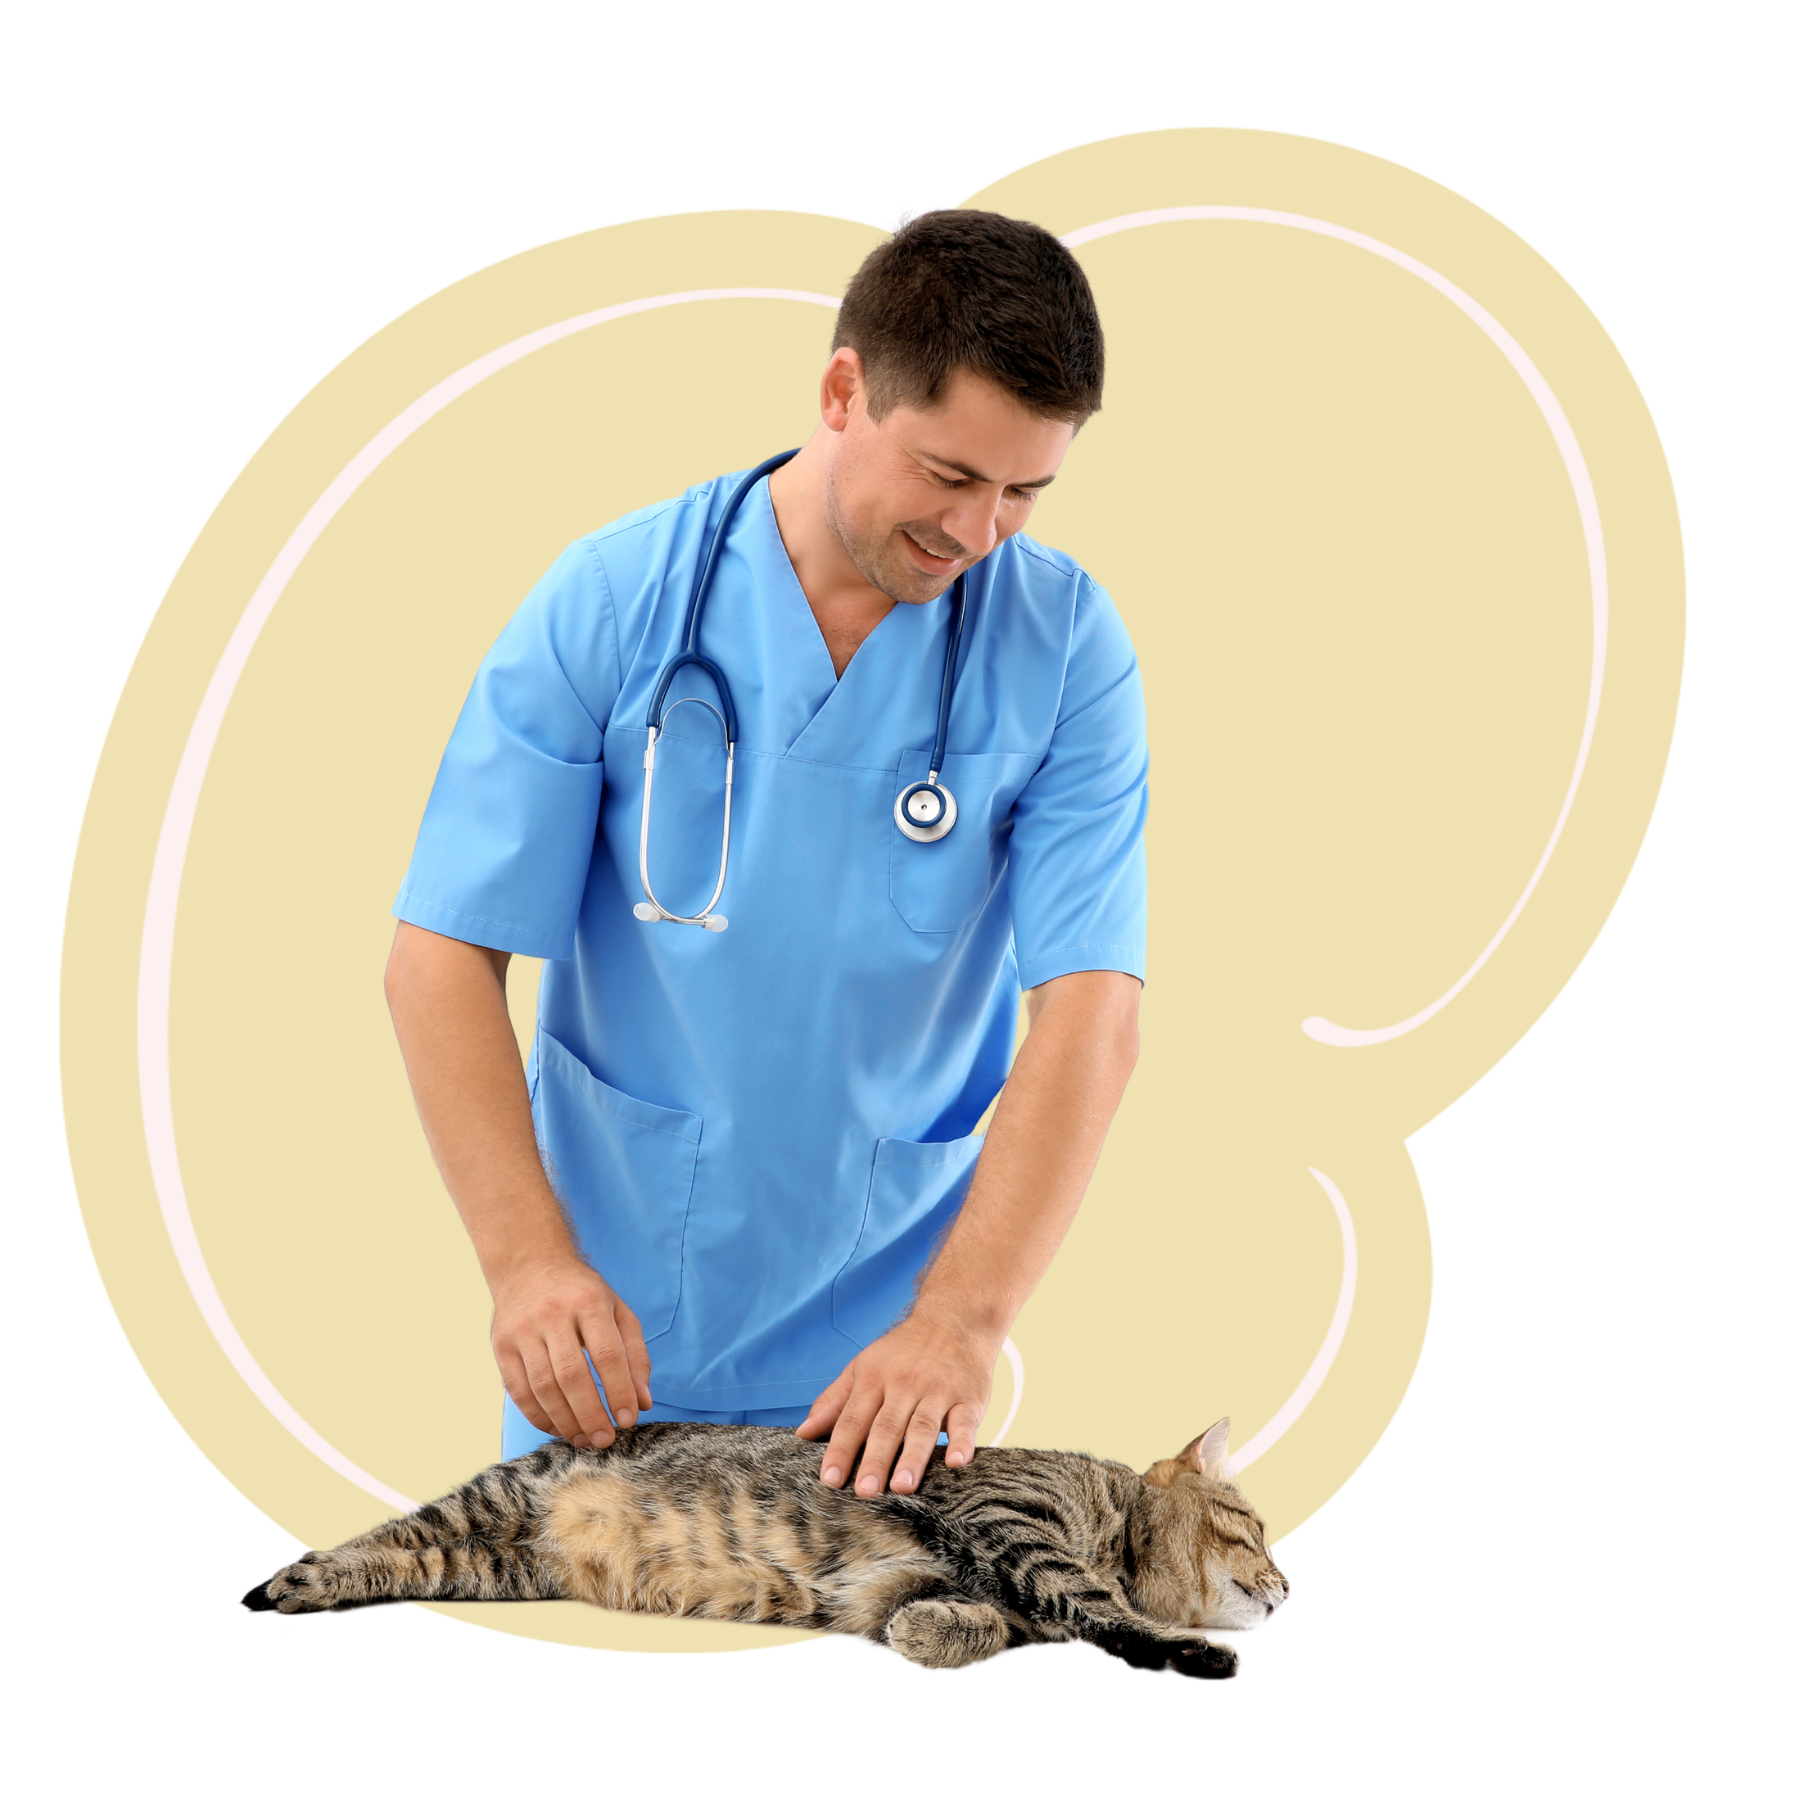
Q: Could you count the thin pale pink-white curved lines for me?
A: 4